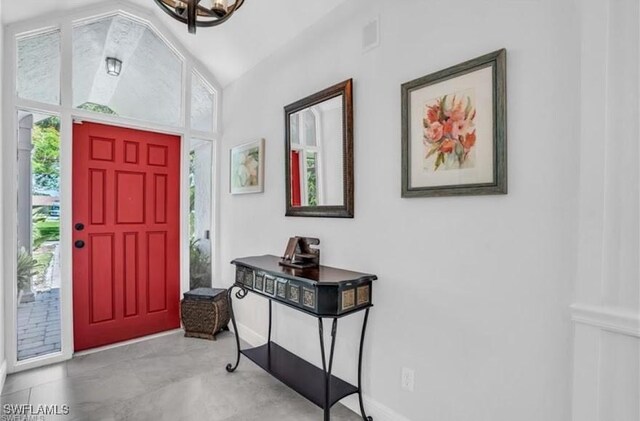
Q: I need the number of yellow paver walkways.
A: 0